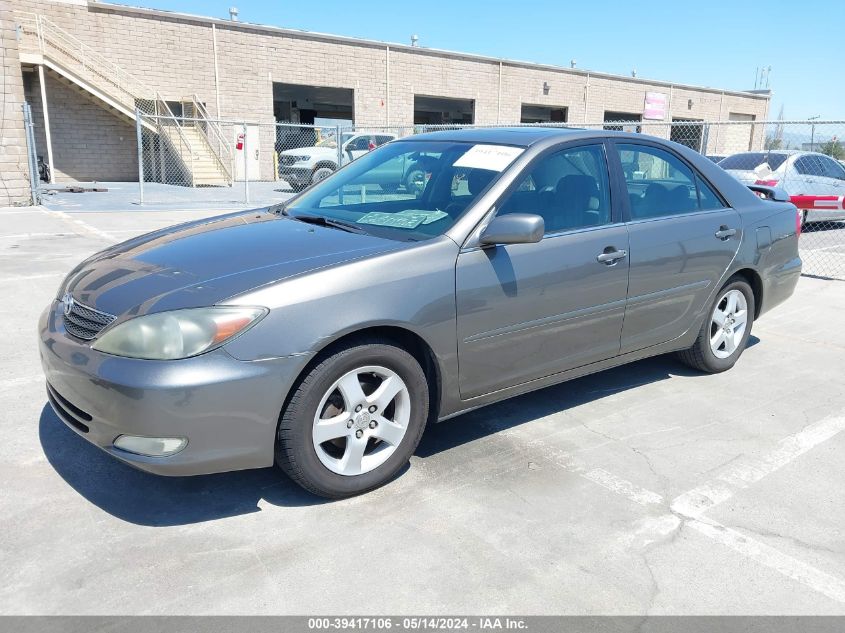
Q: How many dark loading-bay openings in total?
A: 5